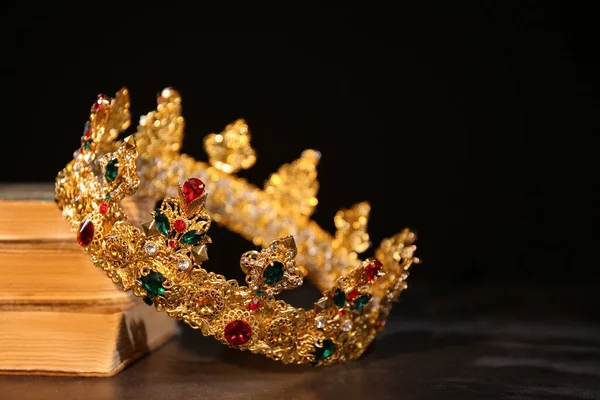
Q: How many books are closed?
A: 3